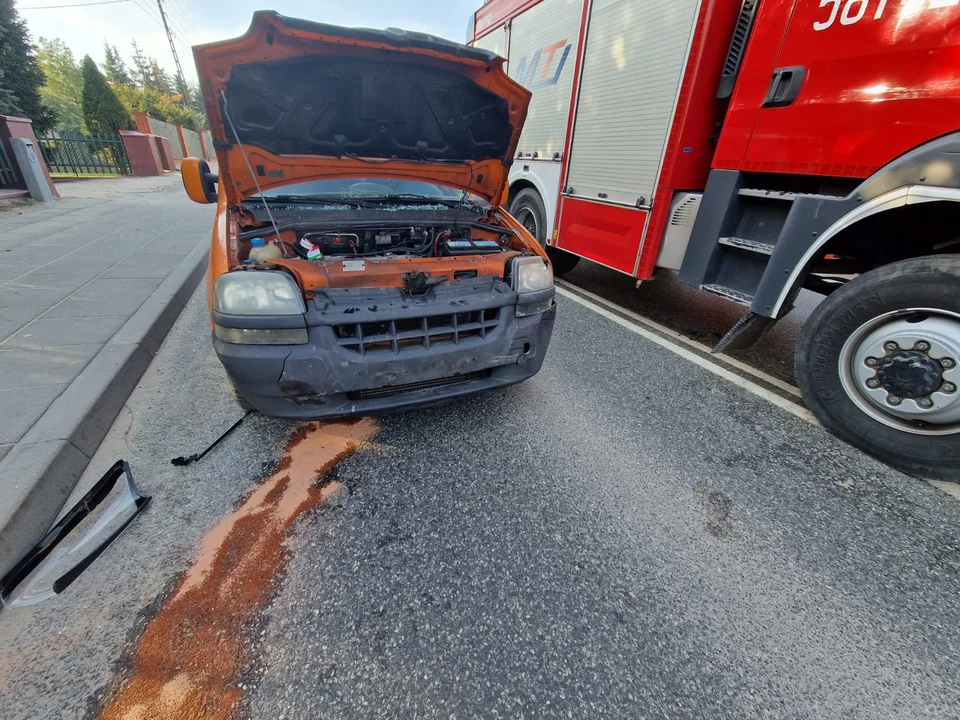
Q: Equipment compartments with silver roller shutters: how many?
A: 3